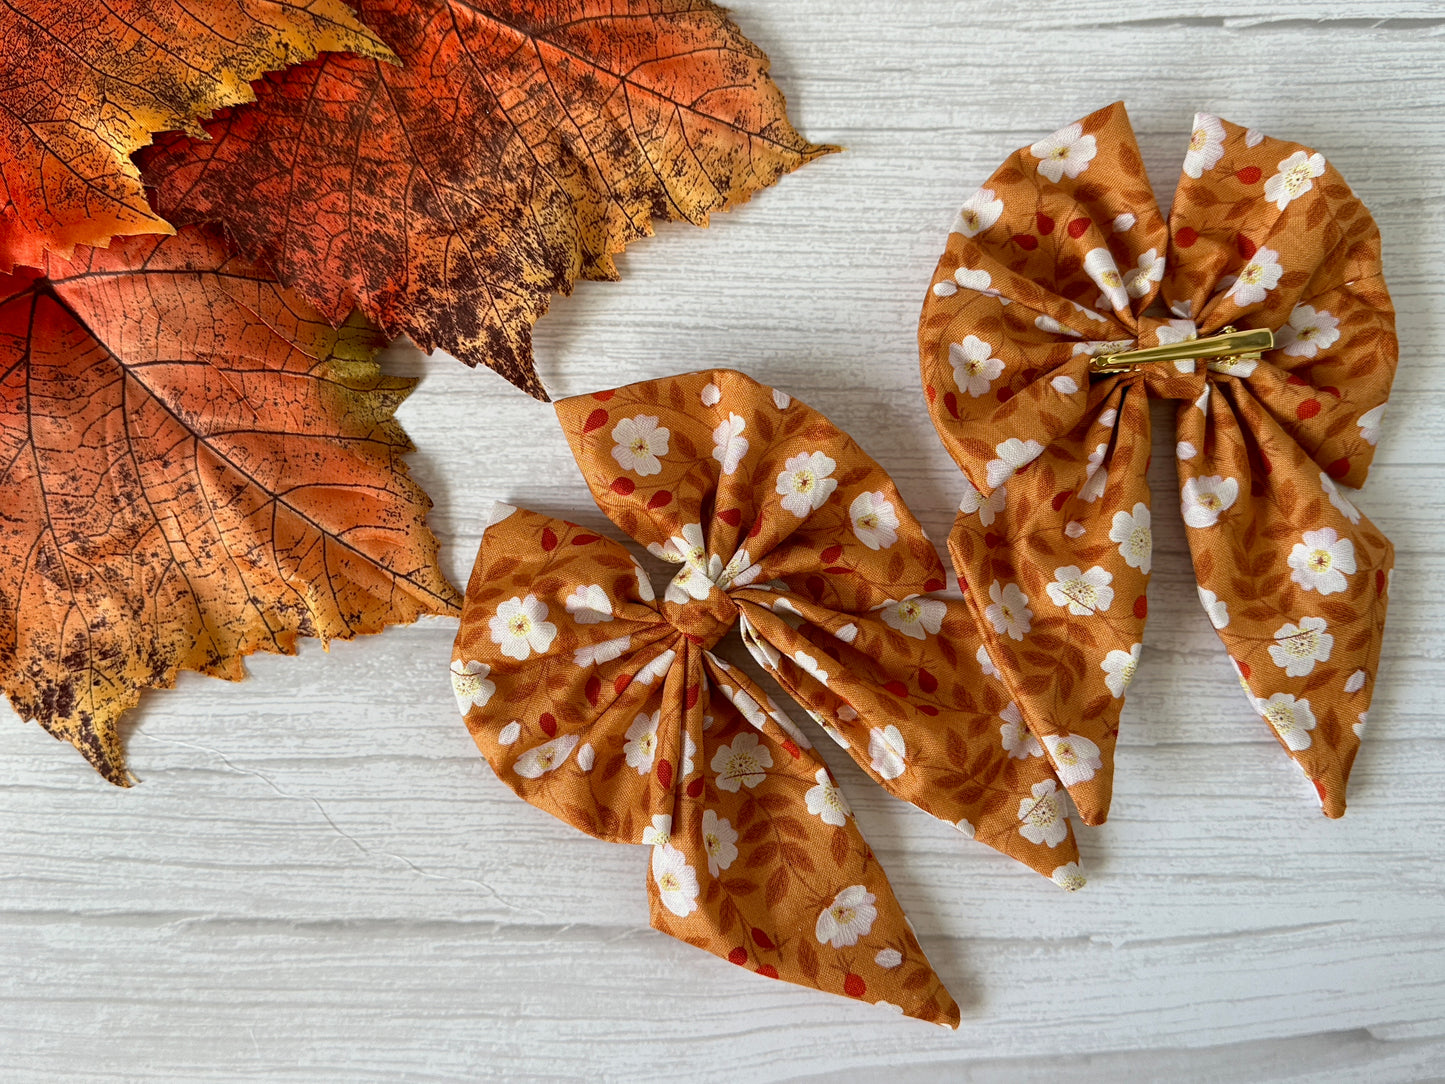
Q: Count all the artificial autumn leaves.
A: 3